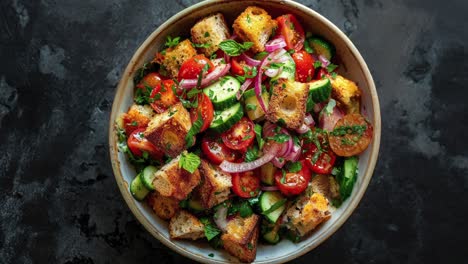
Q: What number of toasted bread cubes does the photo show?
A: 13